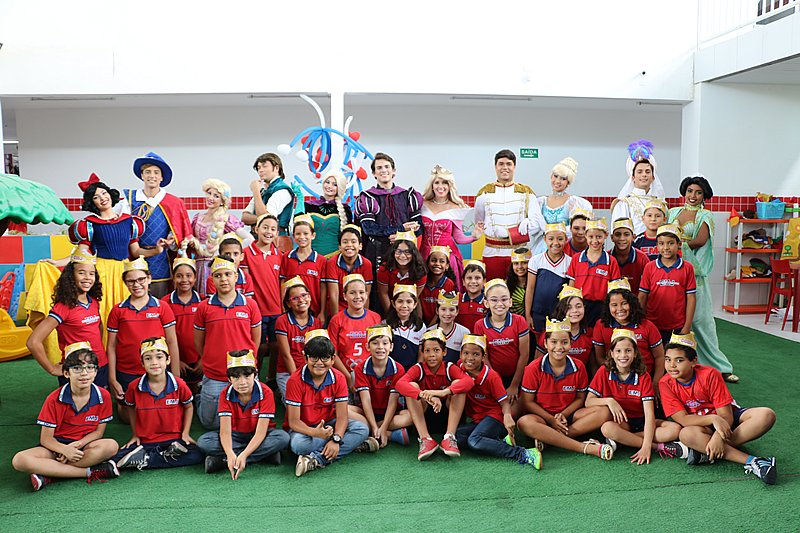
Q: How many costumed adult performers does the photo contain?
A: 11